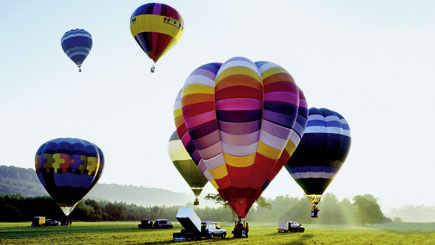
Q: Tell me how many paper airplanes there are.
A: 0